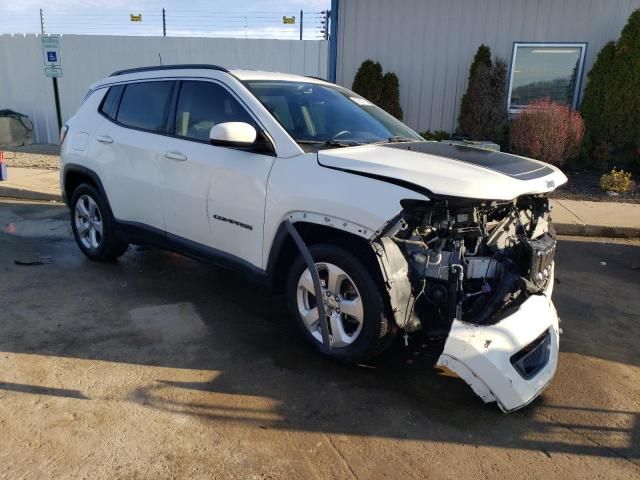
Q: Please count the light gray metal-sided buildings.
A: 1